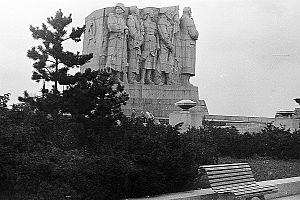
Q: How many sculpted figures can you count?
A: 5